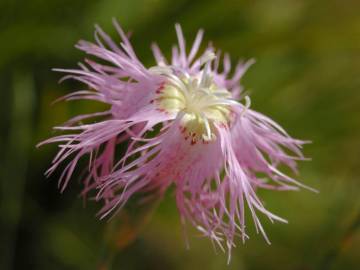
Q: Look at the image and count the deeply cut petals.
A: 5